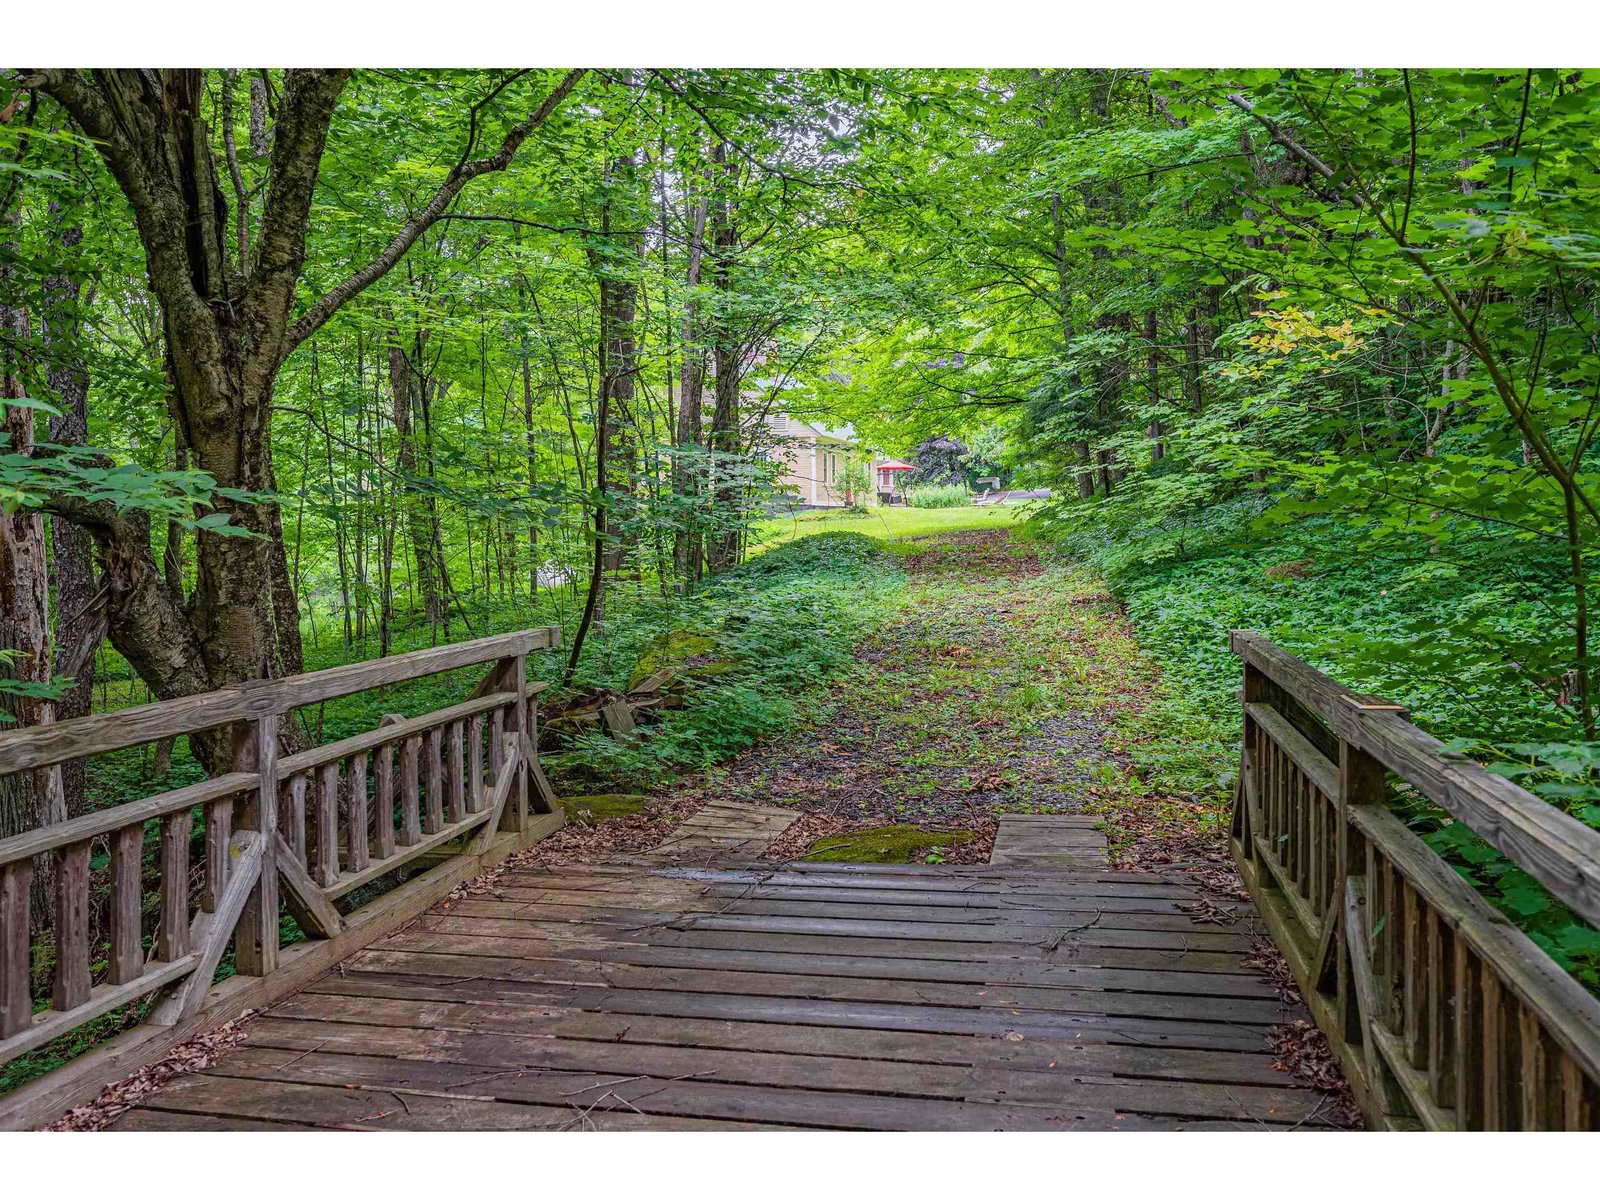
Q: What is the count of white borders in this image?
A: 2